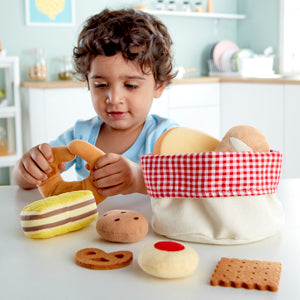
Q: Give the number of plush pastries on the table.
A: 5